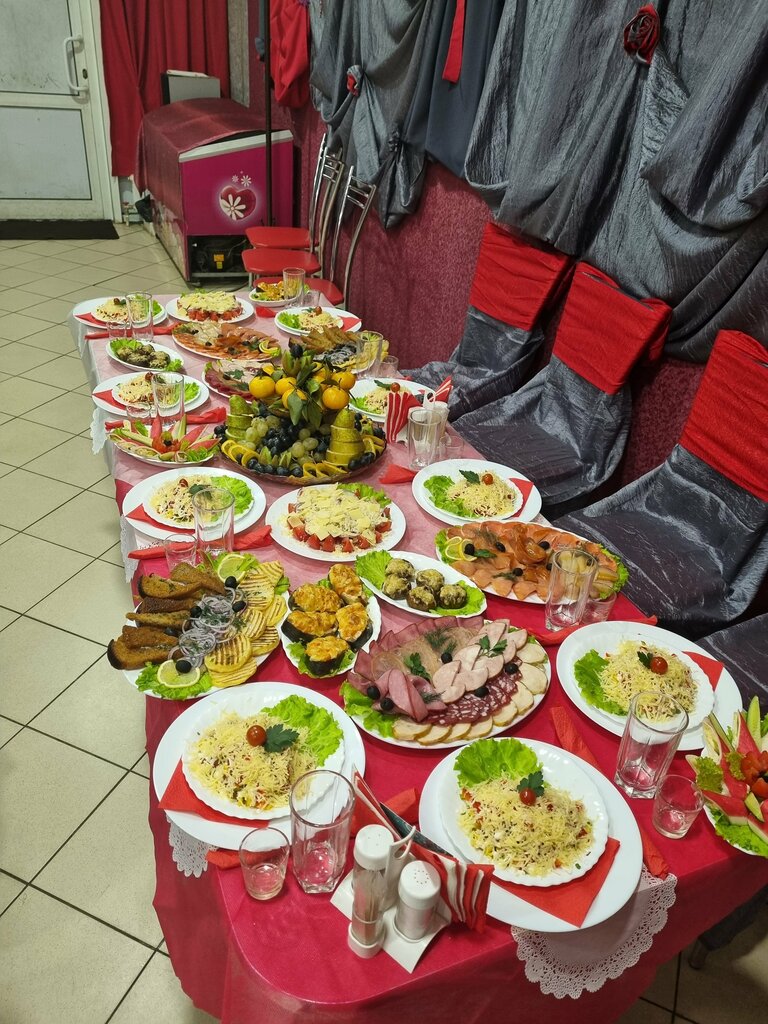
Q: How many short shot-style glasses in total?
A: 9